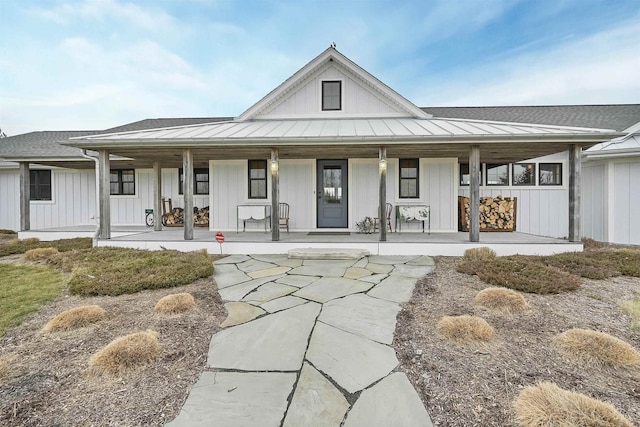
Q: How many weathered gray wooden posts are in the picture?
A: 8